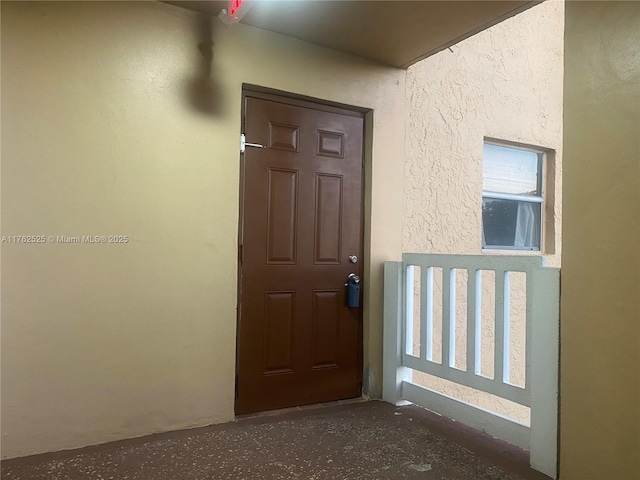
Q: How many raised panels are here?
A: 6